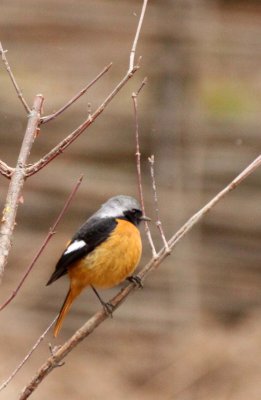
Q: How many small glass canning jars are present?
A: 0